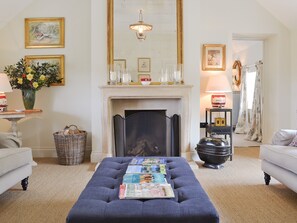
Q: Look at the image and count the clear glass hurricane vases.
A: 4